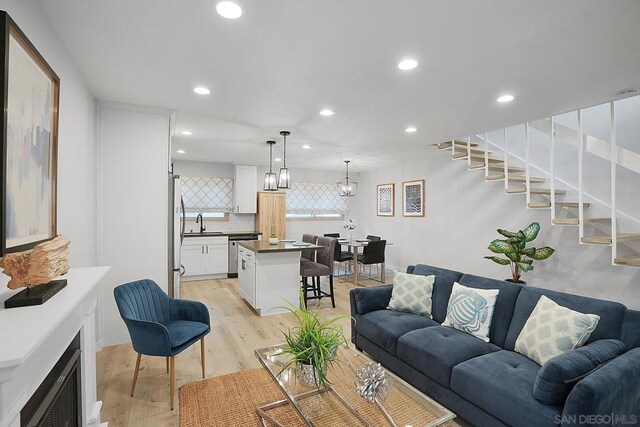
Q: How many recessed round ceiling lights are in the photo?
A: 10